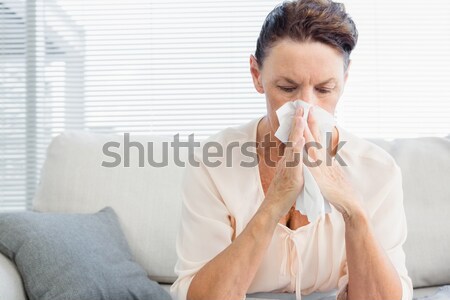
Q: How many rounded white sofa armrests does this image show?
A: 1